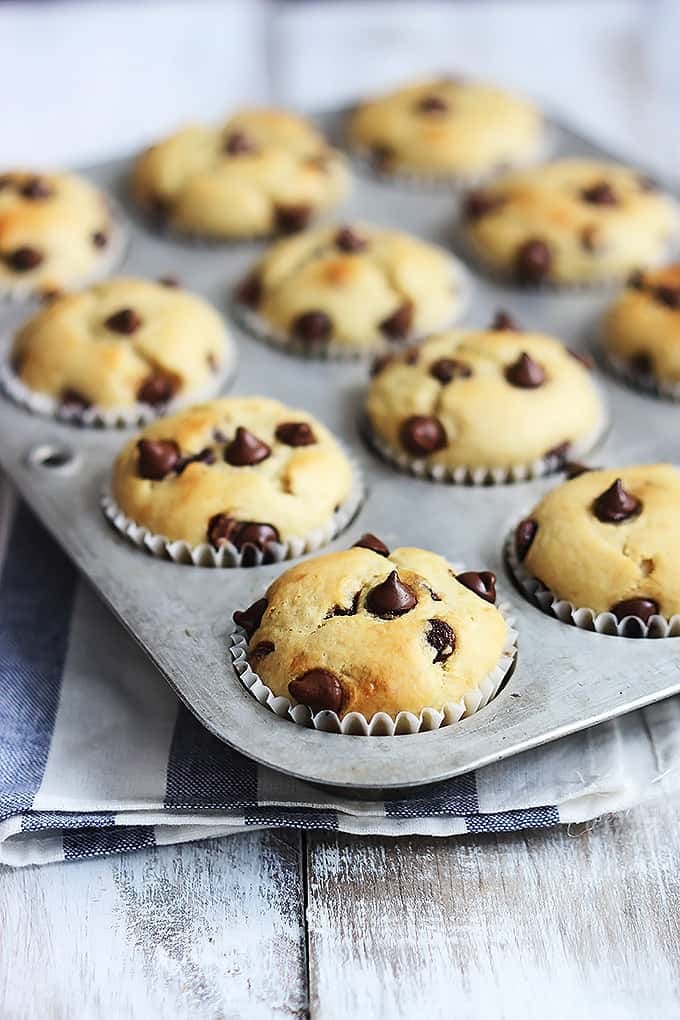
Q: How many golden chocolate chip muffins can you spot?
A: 11